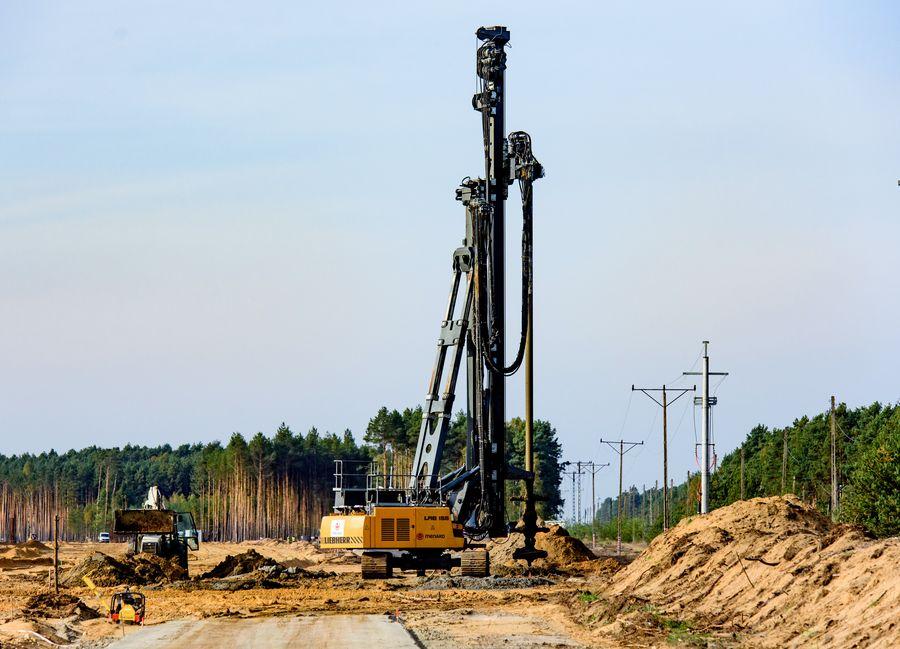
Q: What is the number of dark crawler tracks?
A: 2